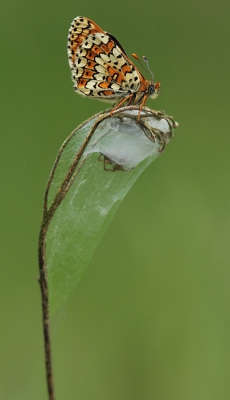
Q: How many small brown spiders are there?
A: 1